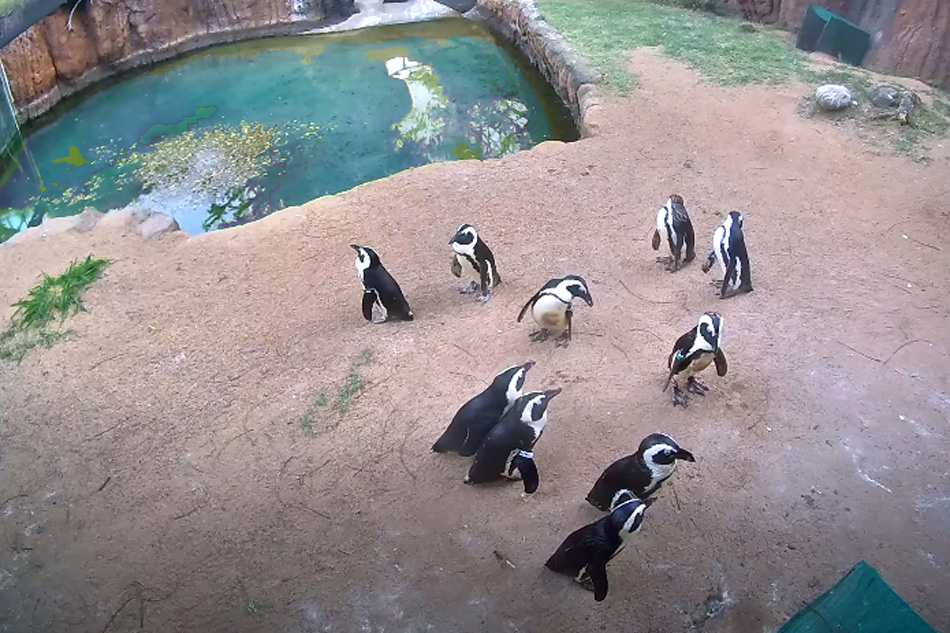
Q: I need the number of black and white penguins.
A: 10